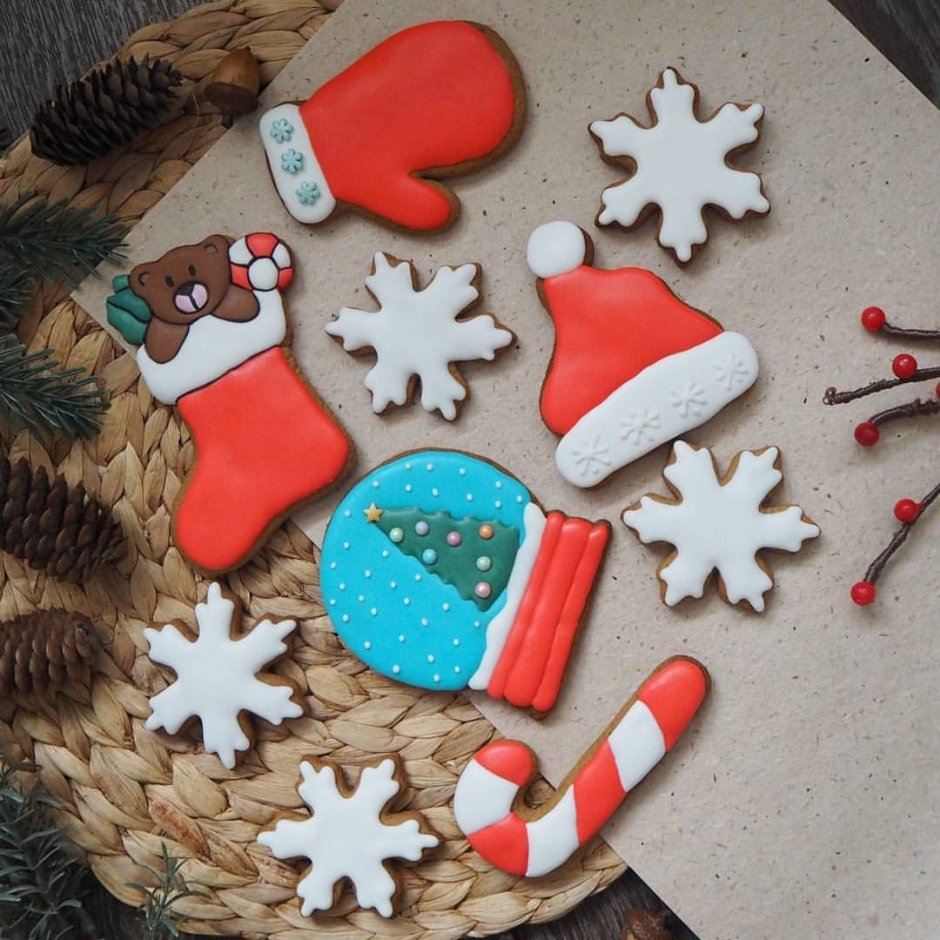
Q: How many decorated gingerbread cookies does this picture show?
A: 10